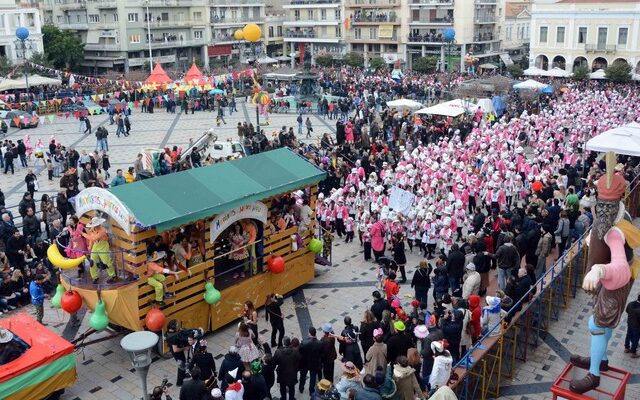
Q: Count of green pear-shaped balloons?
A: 3